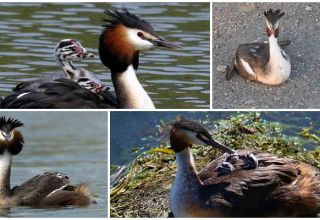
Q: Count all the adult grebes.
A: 4